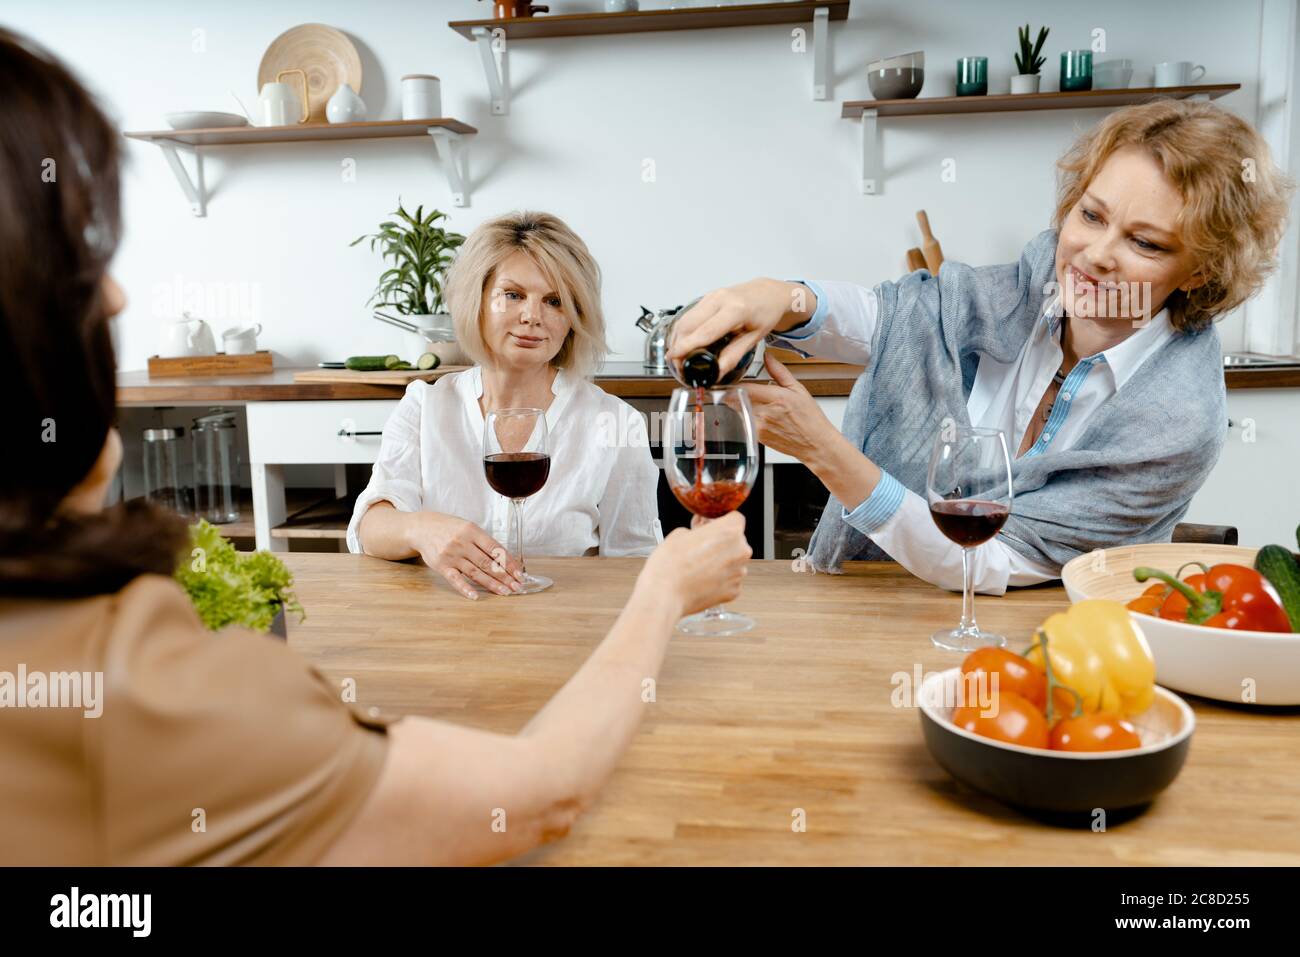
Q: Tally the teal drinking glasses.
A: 2